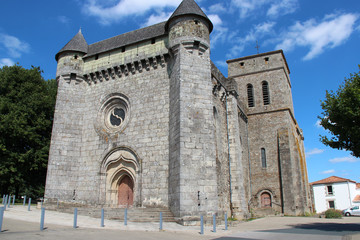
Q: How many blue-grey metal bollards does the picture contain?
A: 15